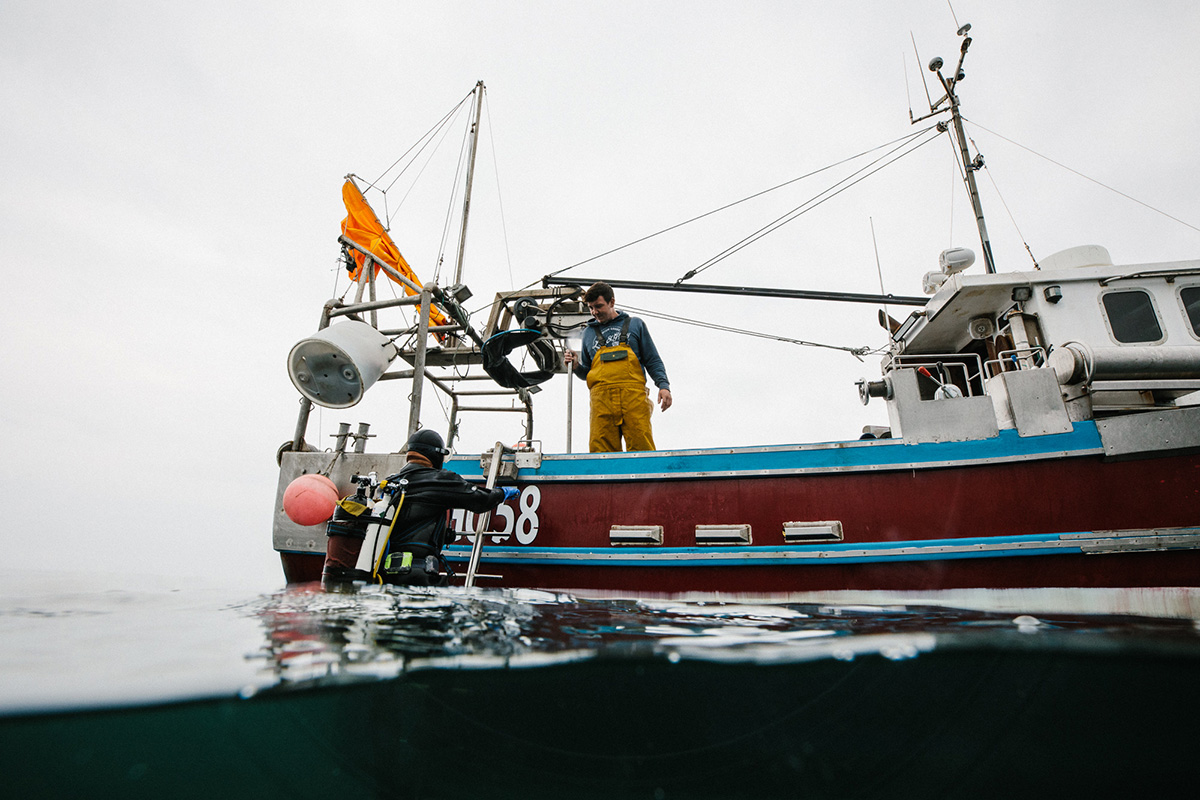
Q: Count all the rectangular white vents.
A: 3